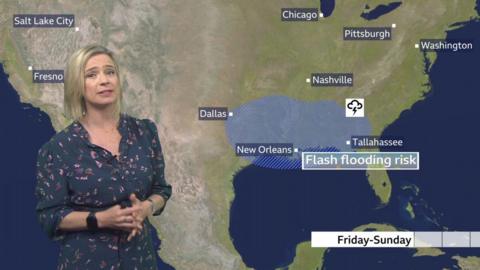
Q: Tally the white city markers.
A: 9